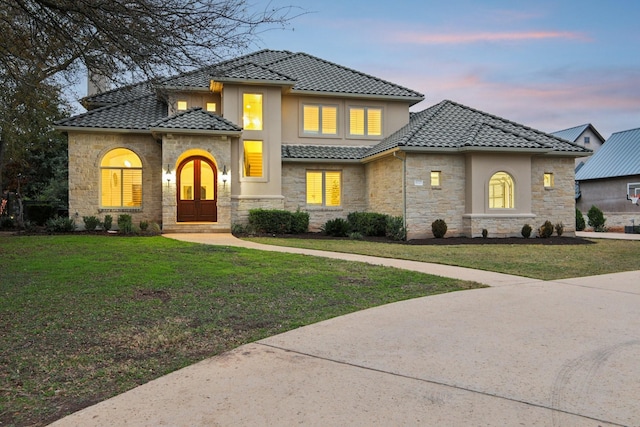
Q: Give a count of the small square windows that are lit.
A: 4